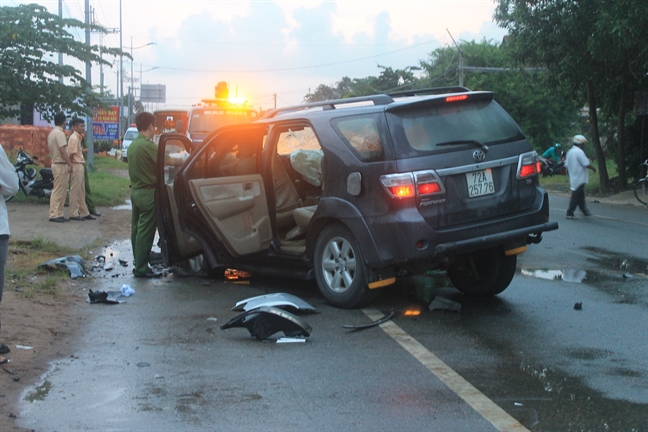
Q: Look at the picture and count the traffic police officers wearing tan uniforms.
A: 2